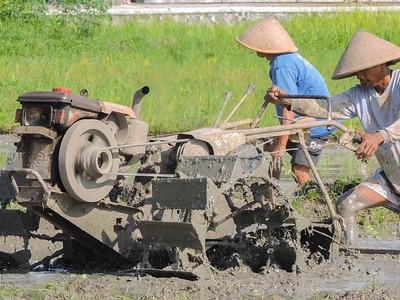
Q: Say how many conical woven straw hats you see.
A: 2